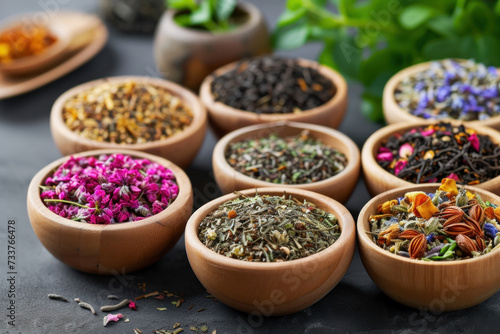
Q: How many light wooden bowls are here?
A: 8